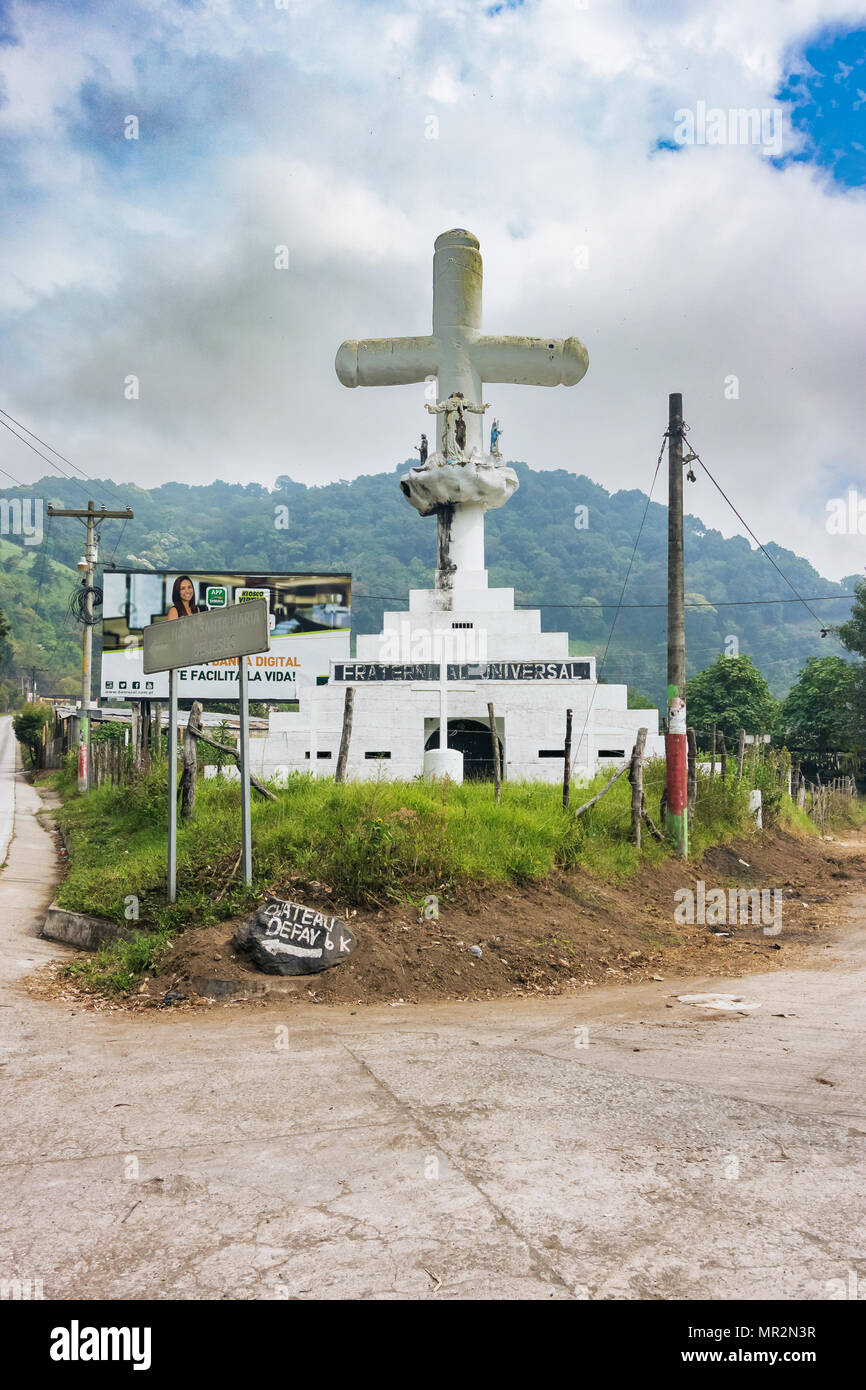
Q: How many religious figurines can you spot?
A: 3